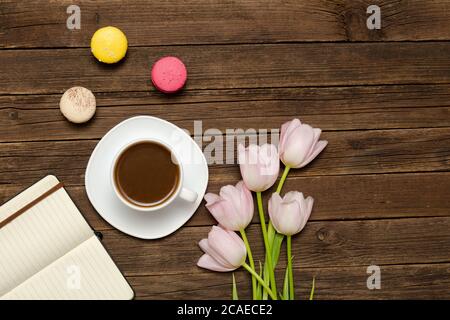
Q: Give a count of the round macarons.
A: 3